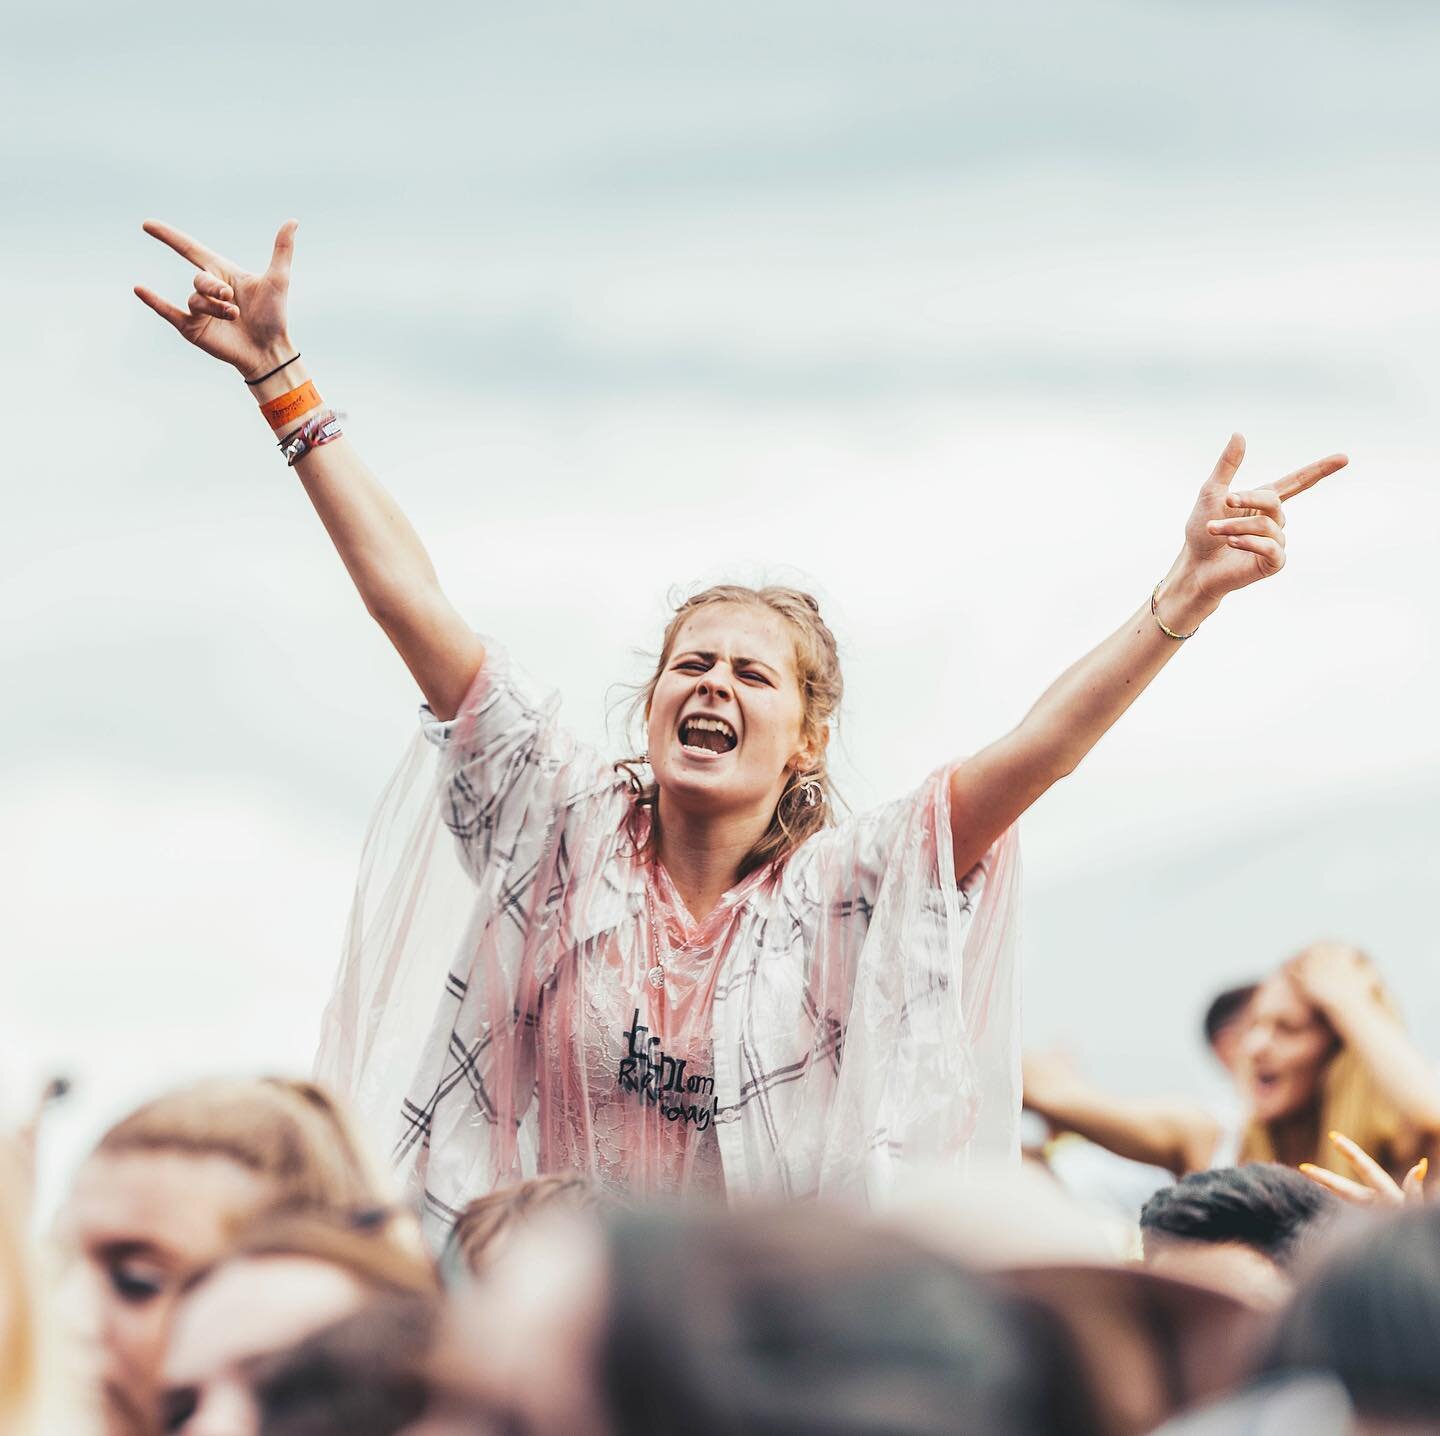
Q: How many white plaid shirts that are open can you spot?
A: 1